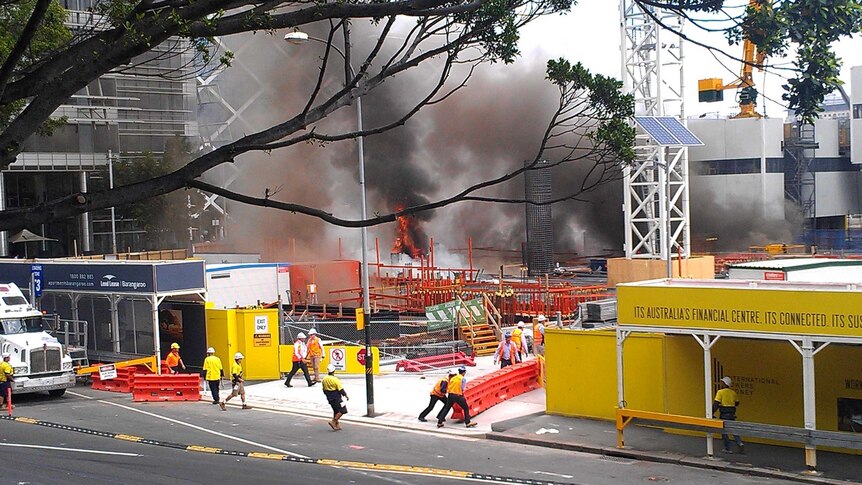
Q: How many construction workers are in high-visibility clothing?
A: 13